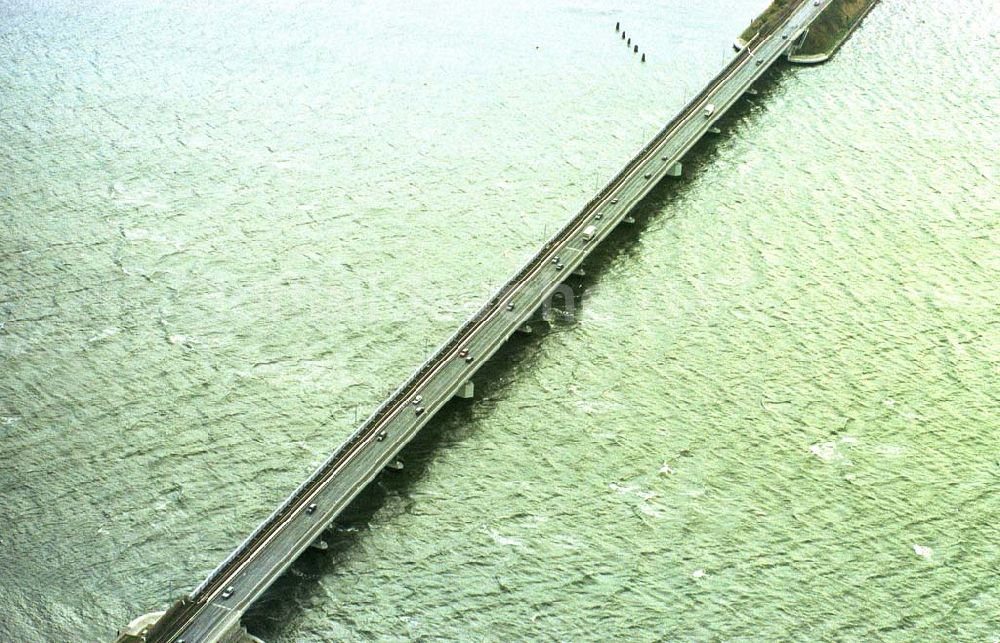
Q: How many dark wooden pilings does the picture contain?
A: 5